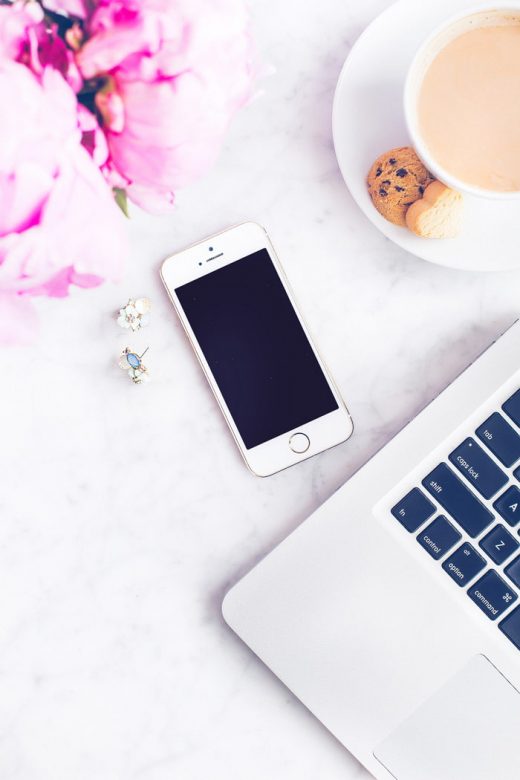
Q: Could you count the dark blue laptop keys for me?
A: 14